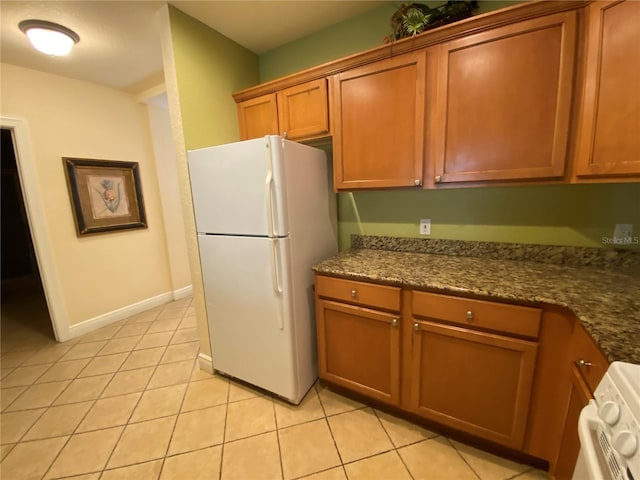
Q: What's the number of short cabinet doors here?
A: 2